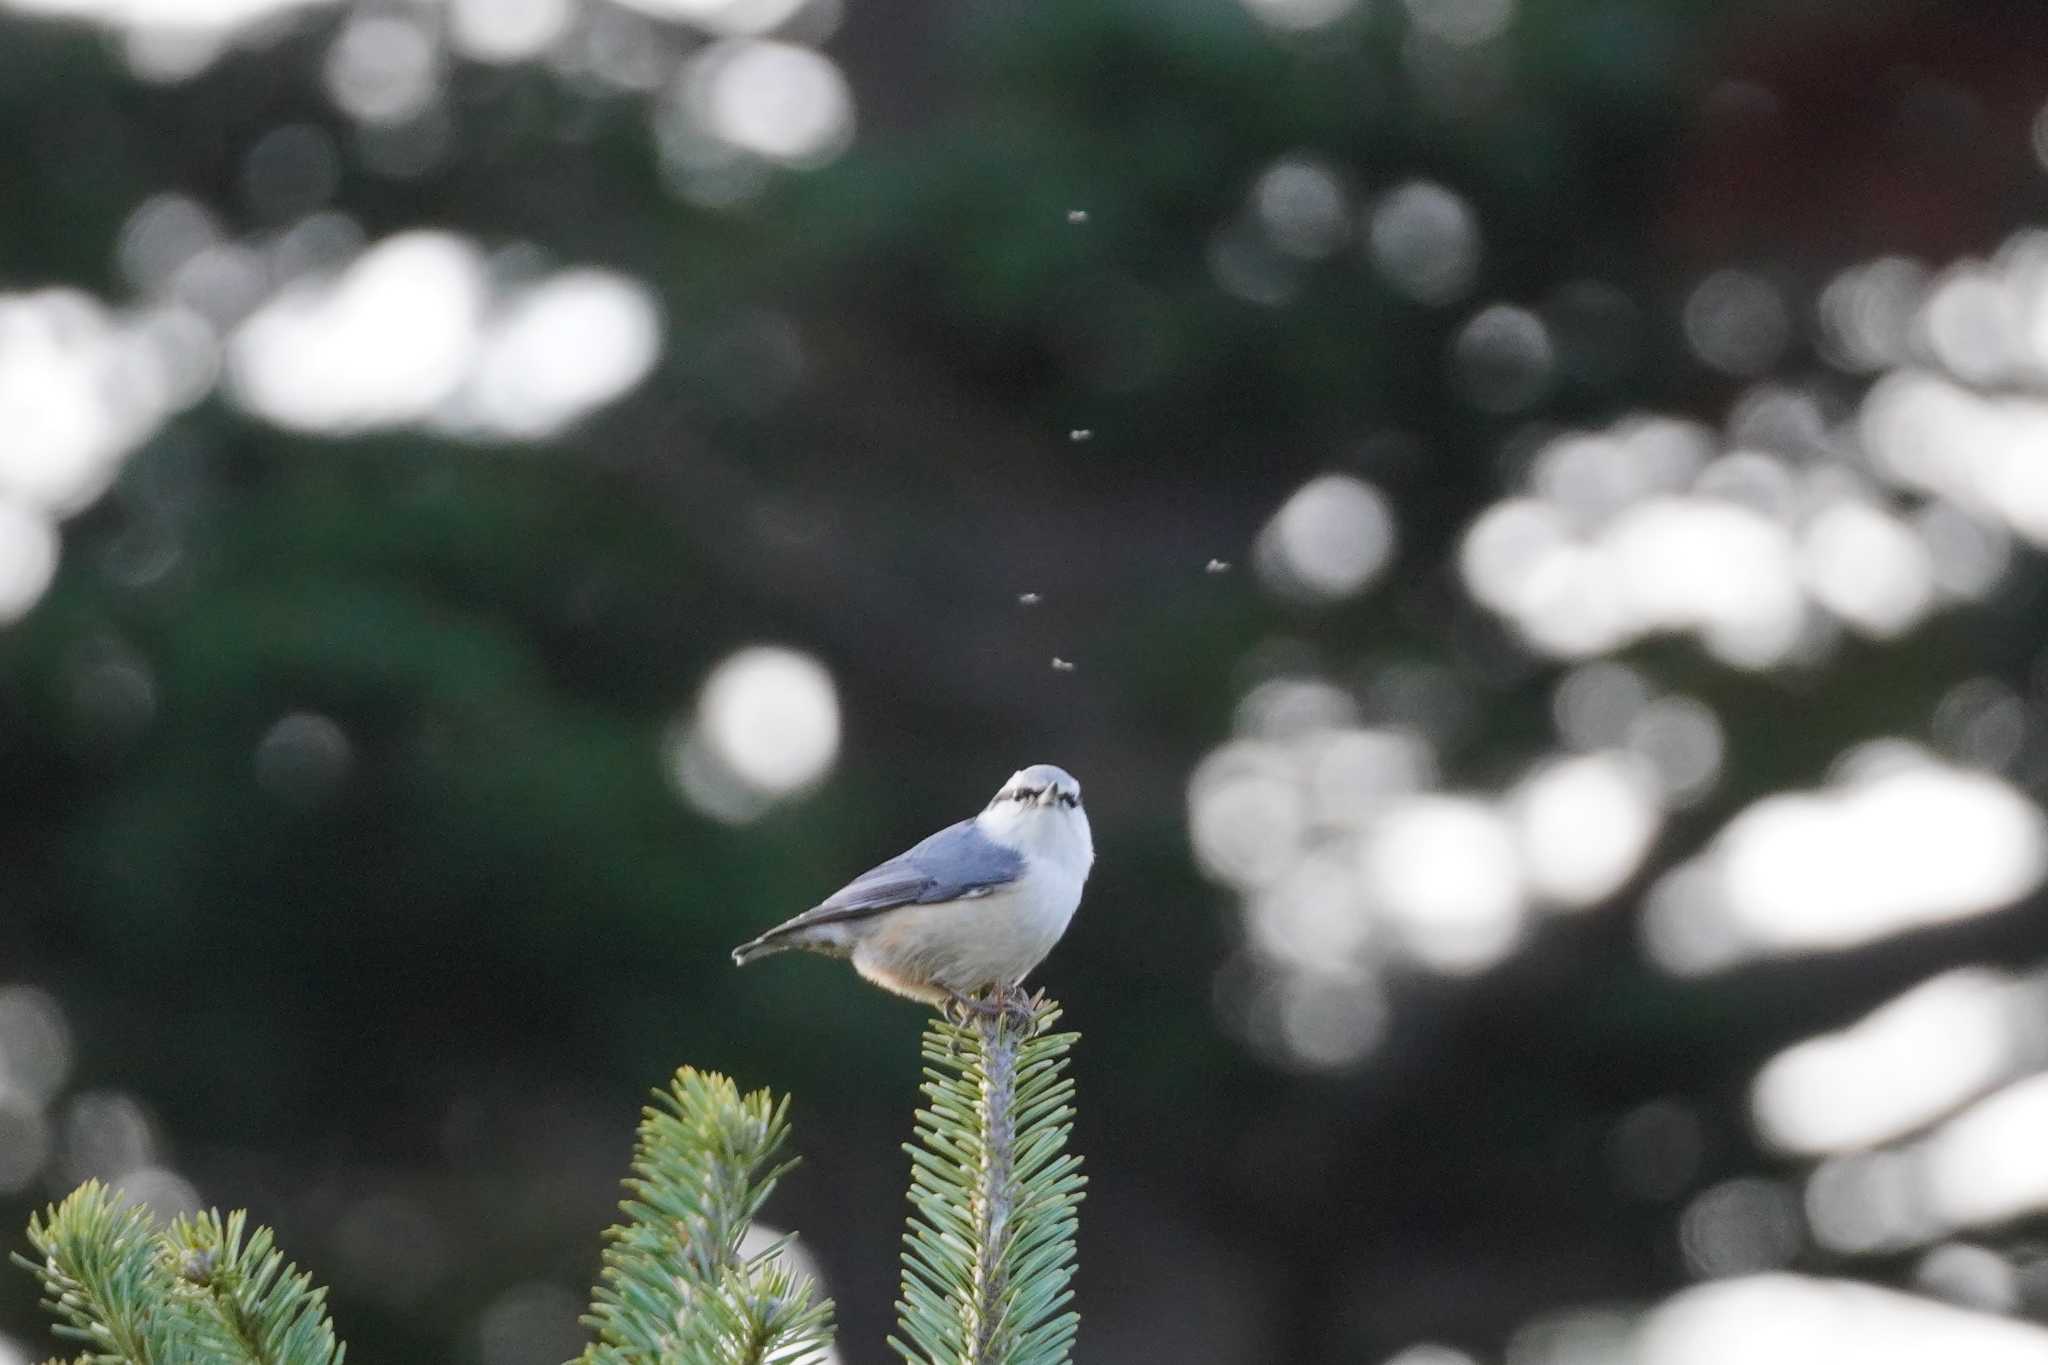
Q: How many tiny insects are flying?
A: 5